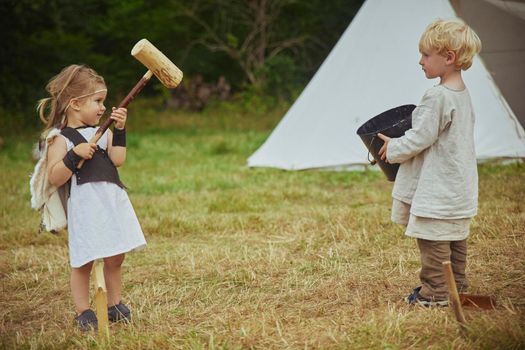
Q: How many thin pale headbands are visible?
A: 1